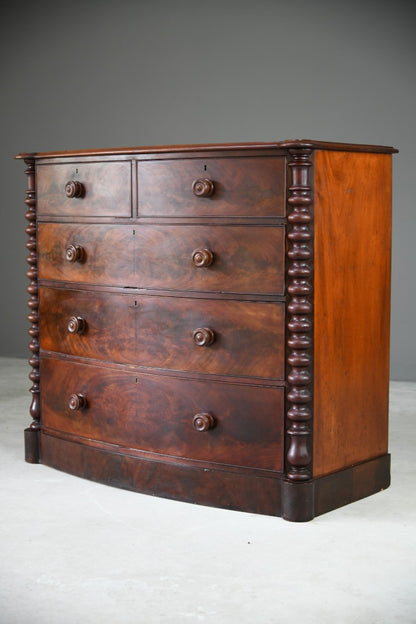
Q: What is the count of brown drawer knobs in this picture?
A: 8